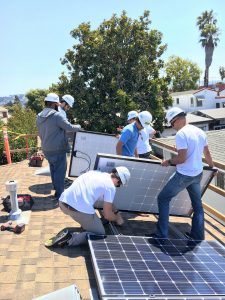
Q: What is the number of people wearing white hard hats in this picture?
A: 6